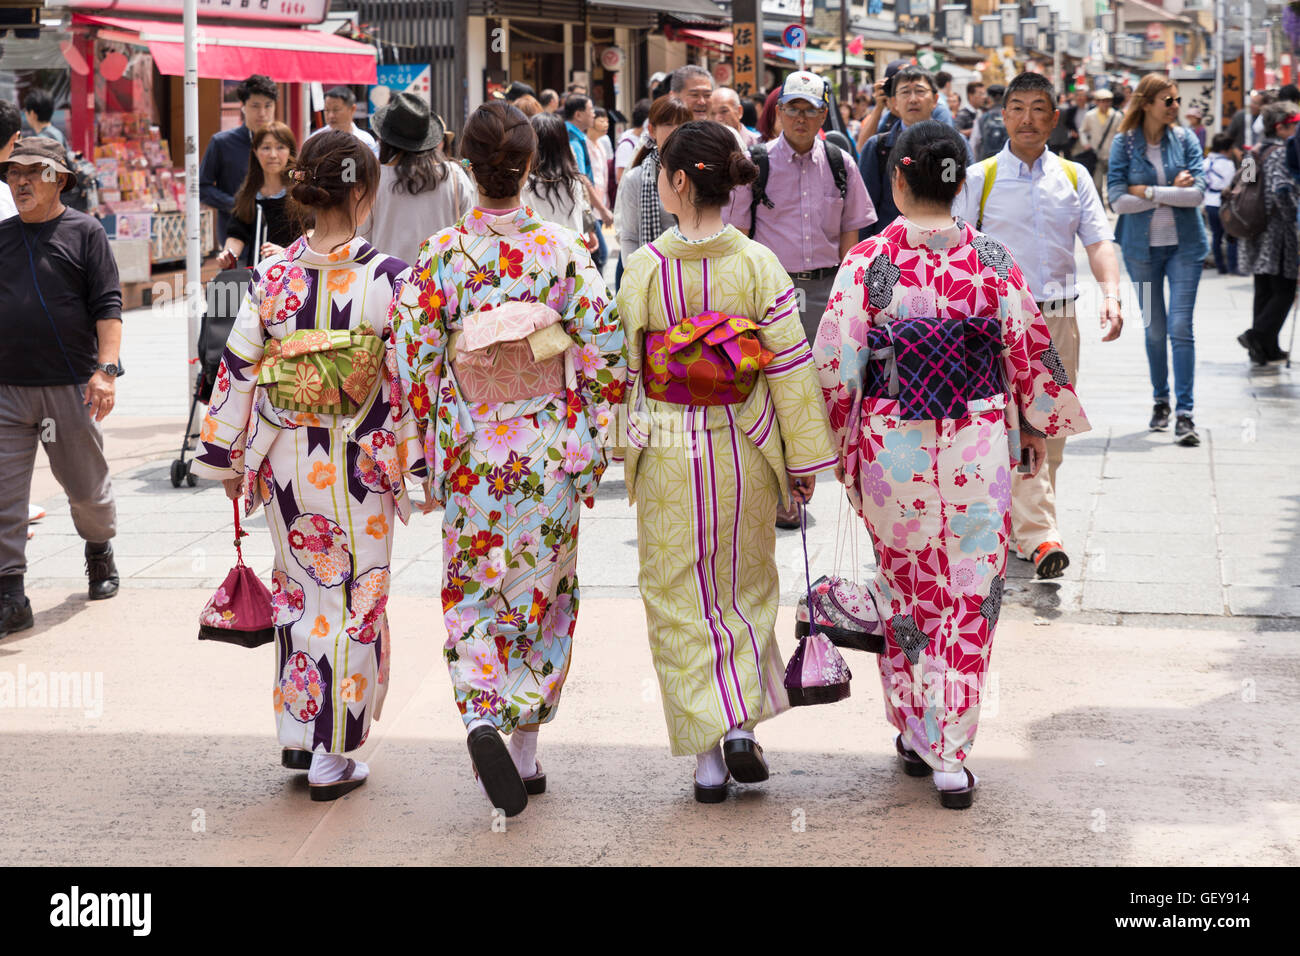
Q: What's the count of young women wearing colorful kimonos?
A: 4